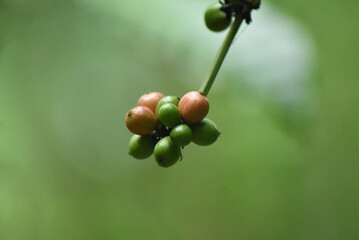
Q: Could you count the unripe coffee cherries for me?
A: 7